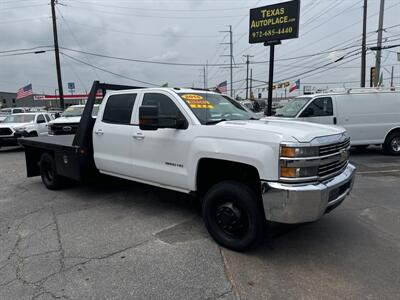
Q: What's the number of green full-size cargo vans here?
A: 0